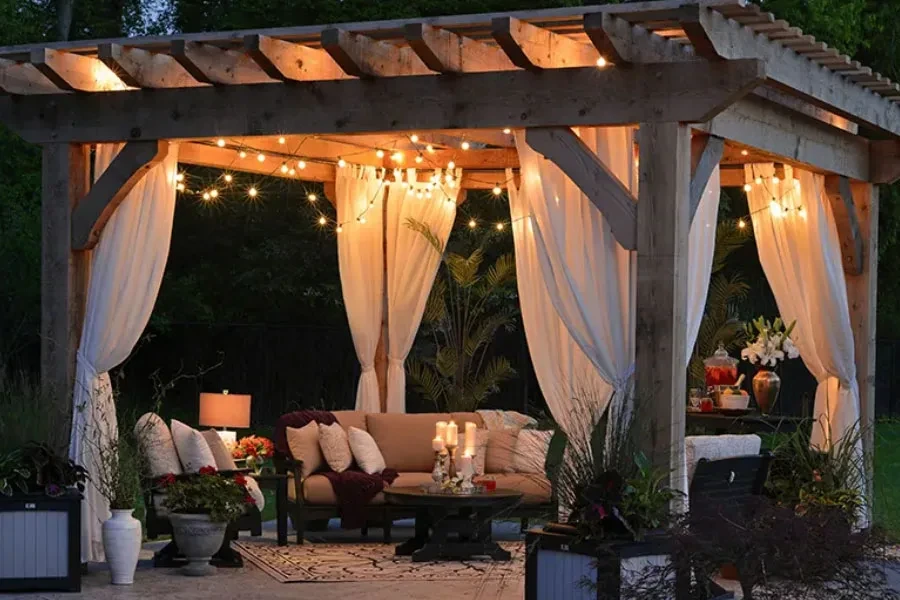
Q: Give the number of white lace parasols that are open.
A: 0